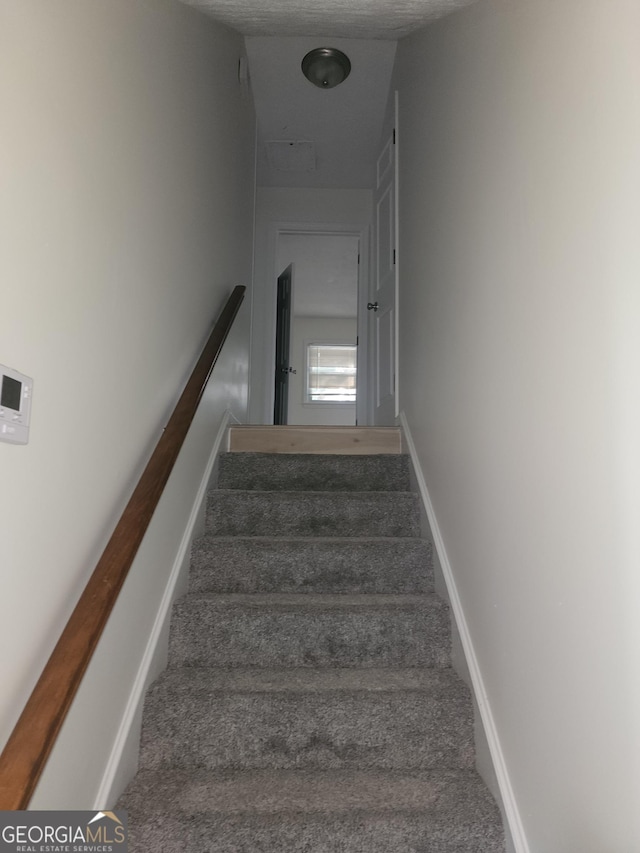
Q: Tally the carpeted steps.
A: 6